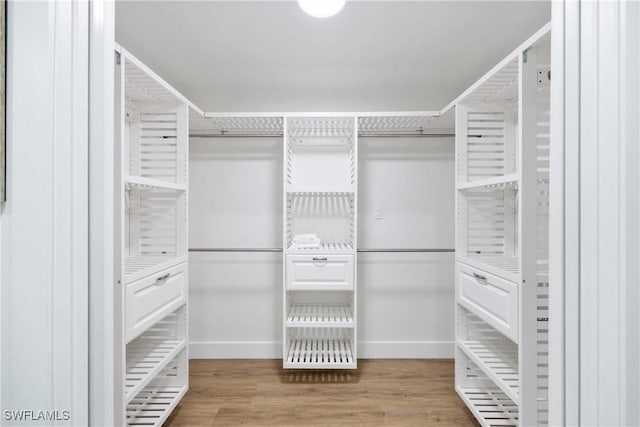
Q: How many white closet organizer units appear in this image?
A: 3